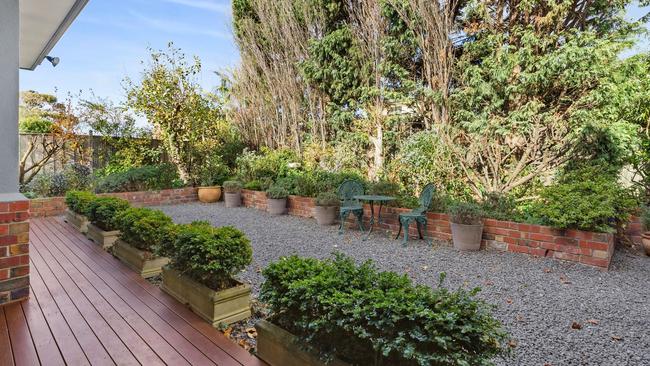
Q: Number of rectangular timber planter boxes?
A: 5